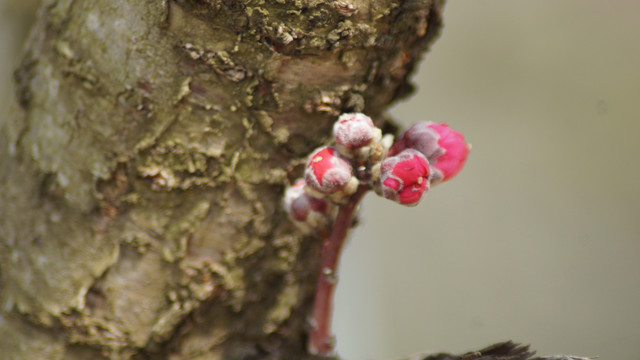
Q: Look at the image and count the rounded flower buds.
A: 5